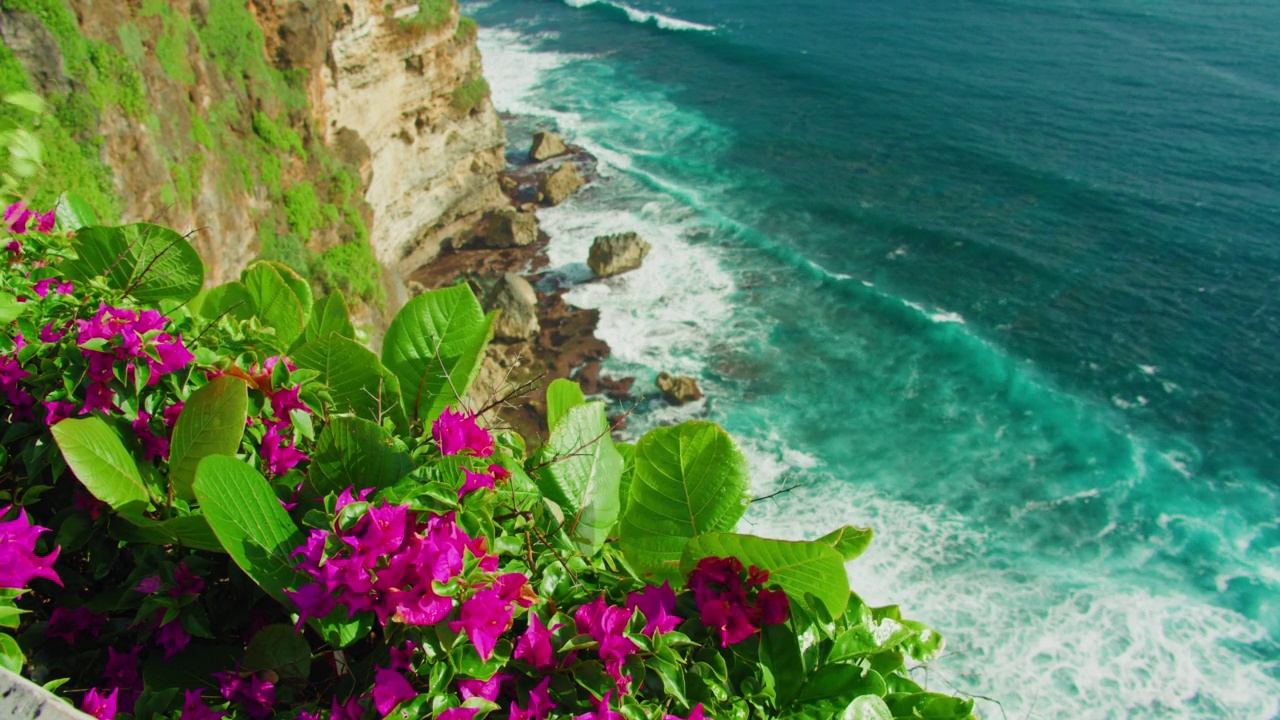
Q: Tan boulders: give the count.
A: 6